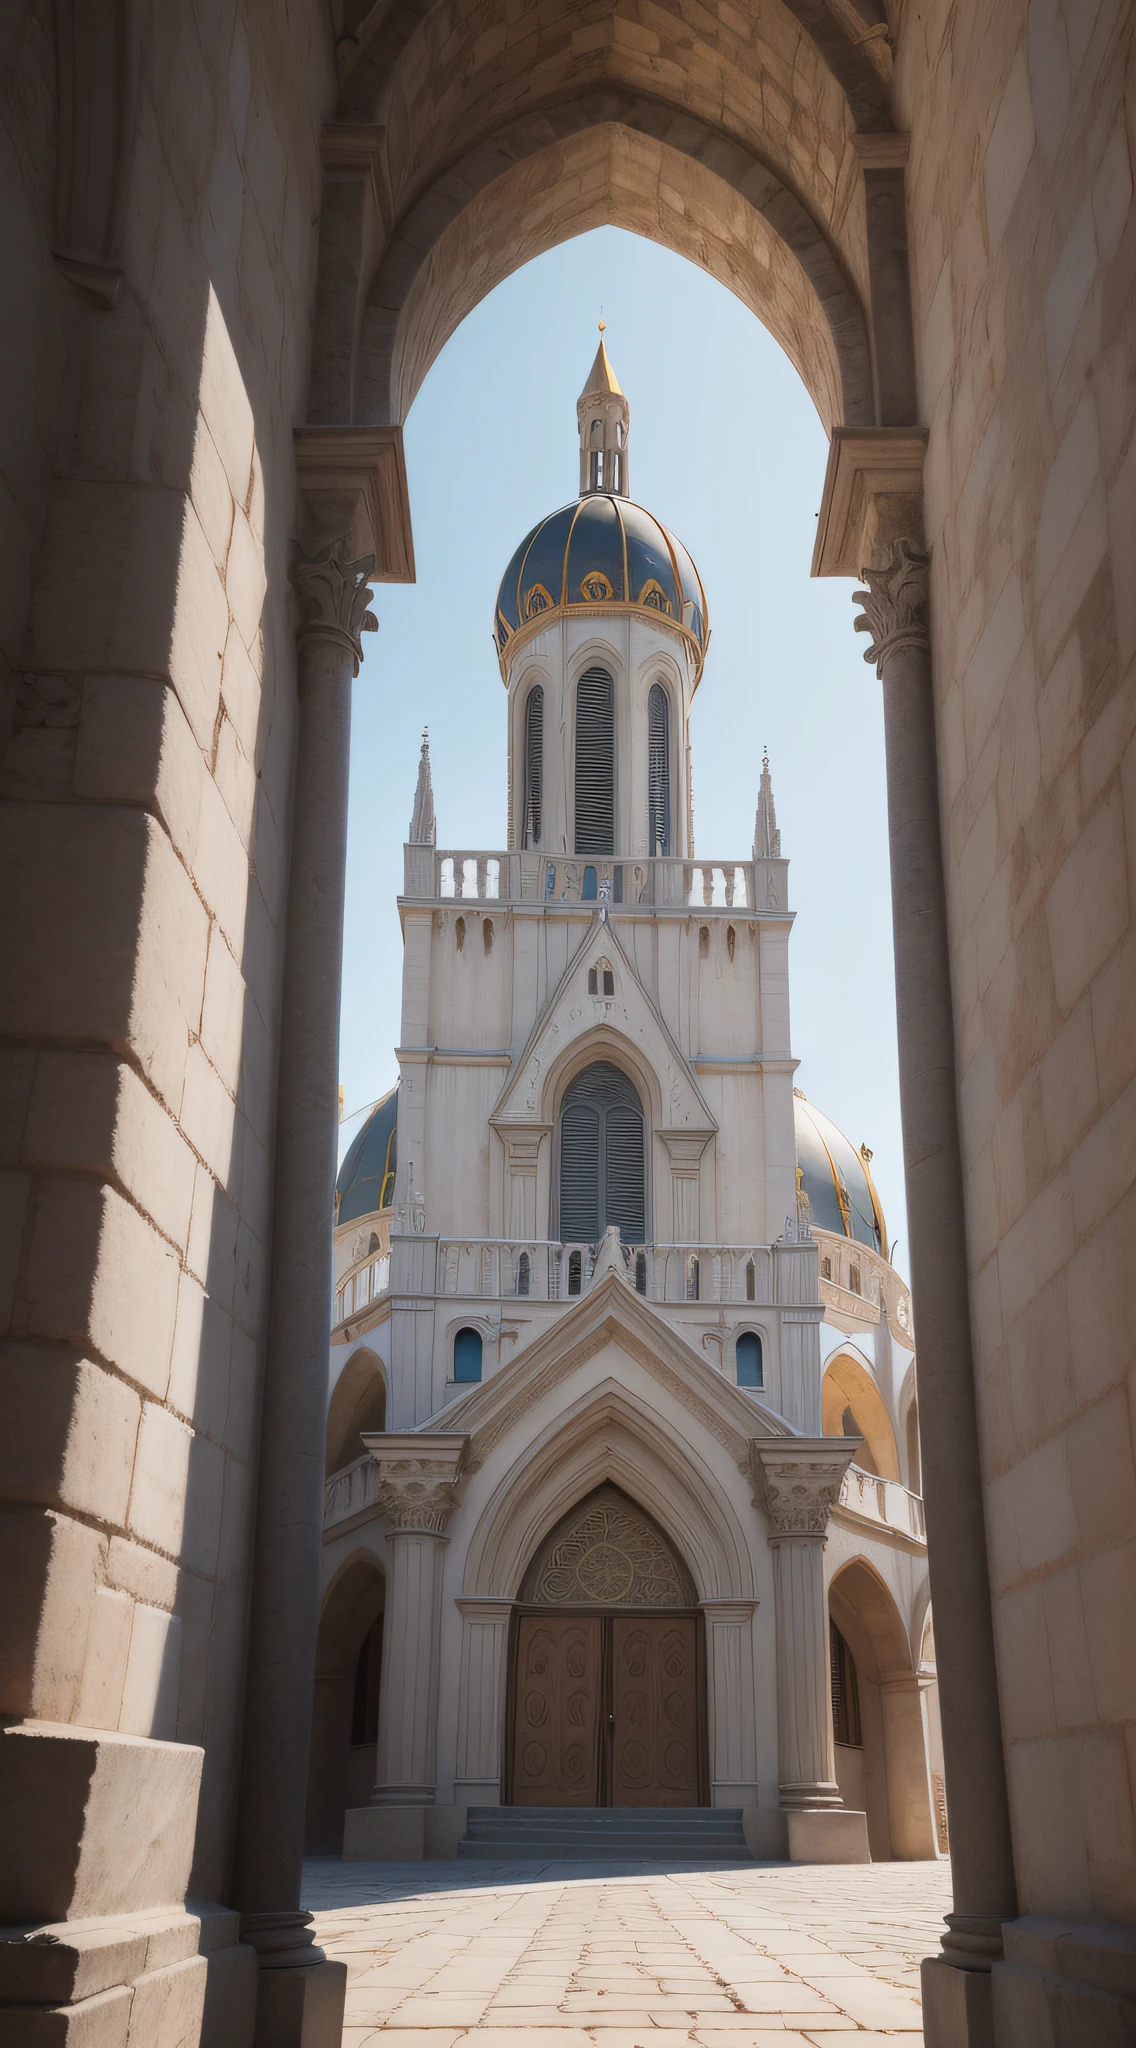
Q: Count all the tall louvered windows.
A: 4